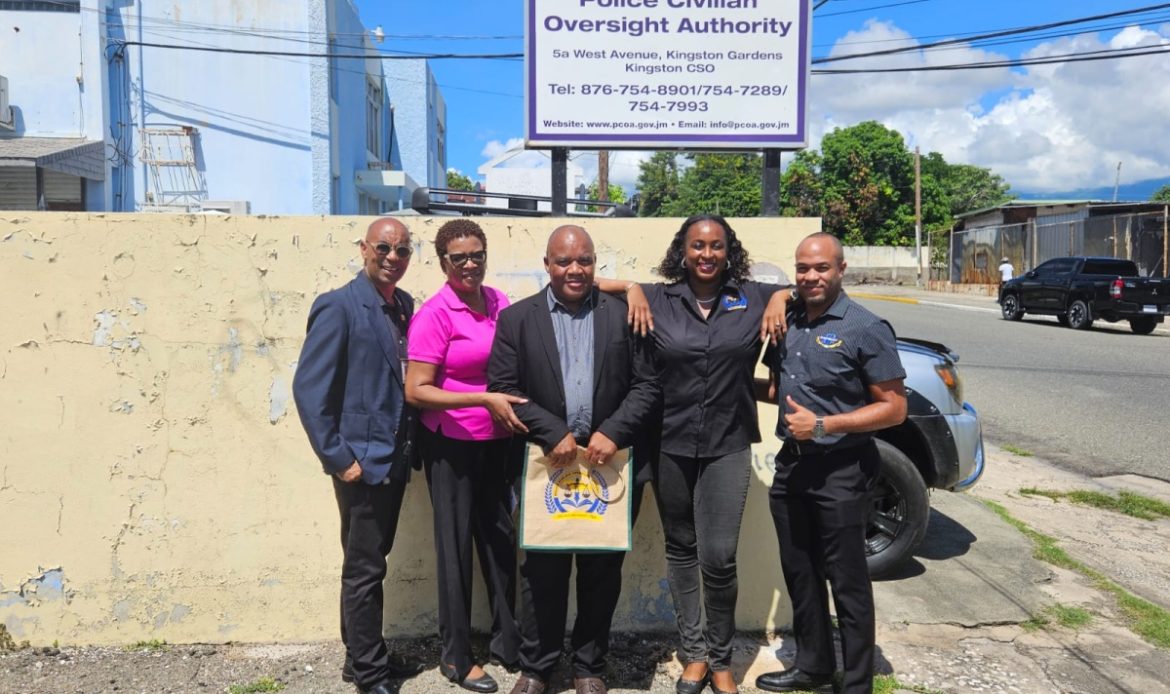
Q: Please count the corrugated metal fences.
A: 1